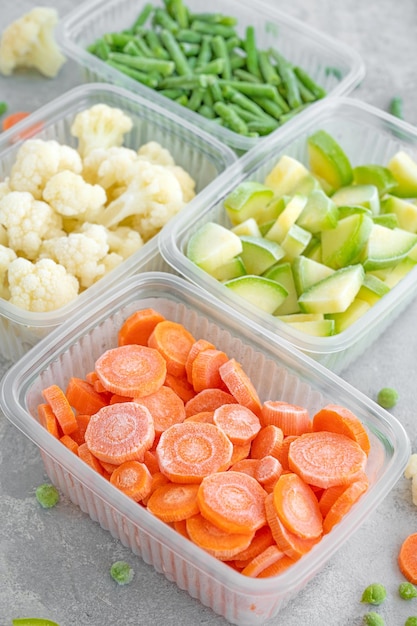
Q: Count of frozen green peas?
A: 7